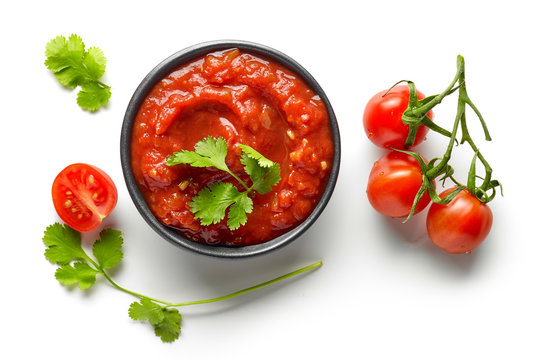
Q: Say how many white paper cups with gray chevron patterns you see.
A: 0